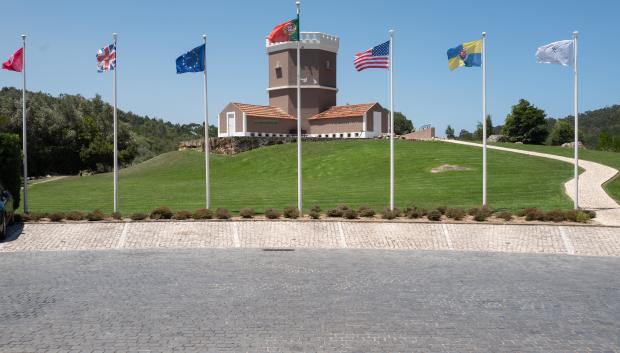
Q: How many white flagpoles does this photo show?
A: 7